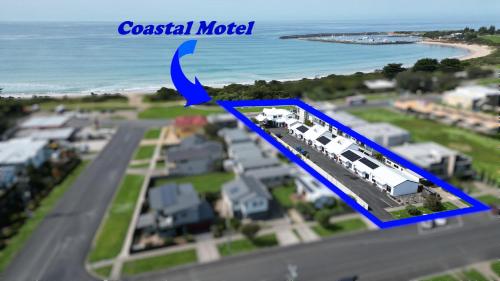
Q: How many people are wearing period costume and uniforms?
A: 0